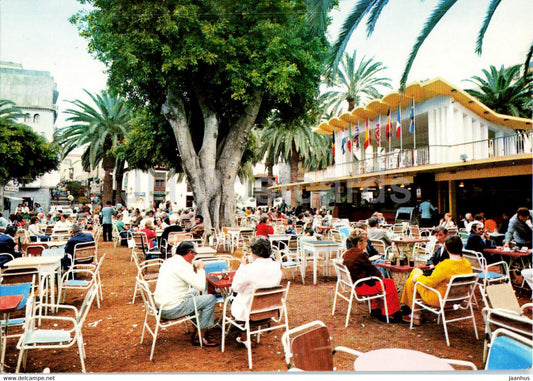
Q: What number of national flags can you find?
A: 9